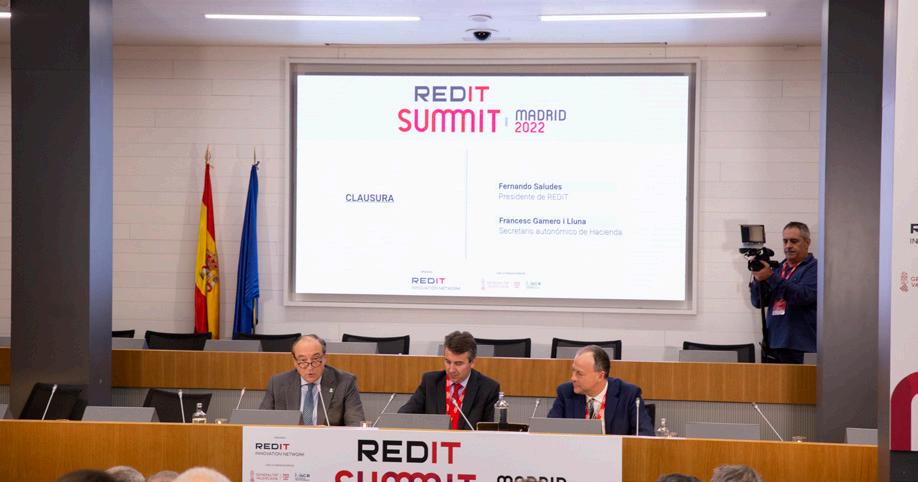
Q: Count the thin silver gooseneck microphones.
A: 9